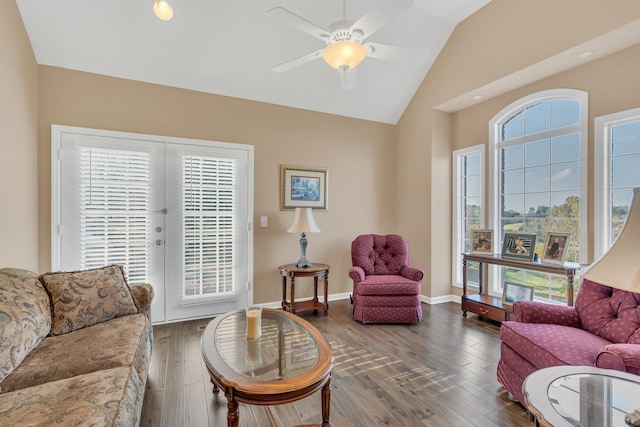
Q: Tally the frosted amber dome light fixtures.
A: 1